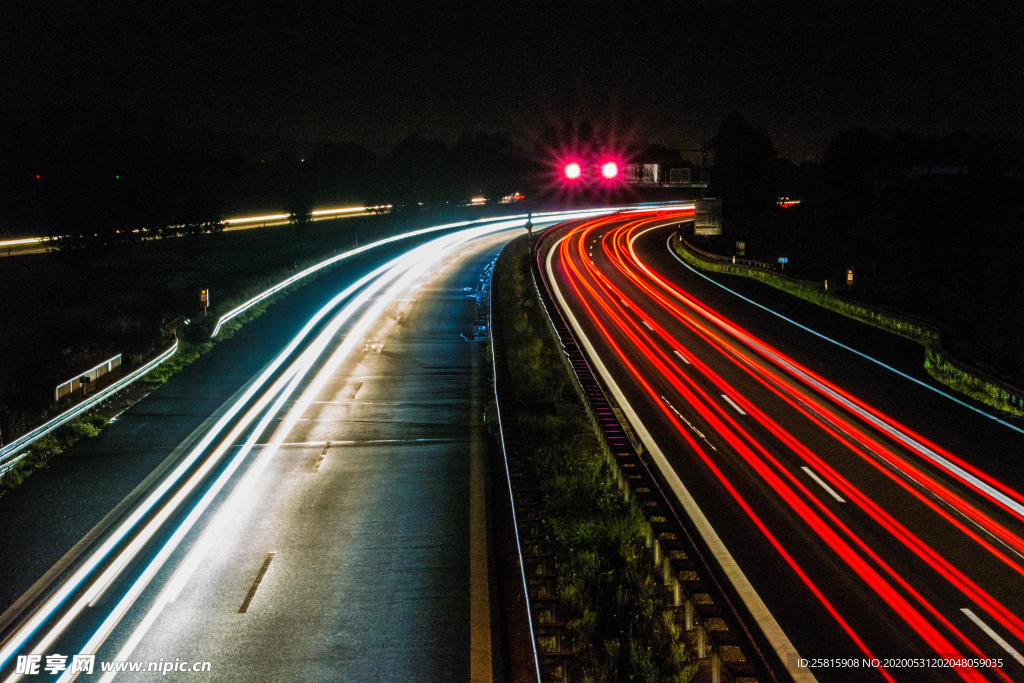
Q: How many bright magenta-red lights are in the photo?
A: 2